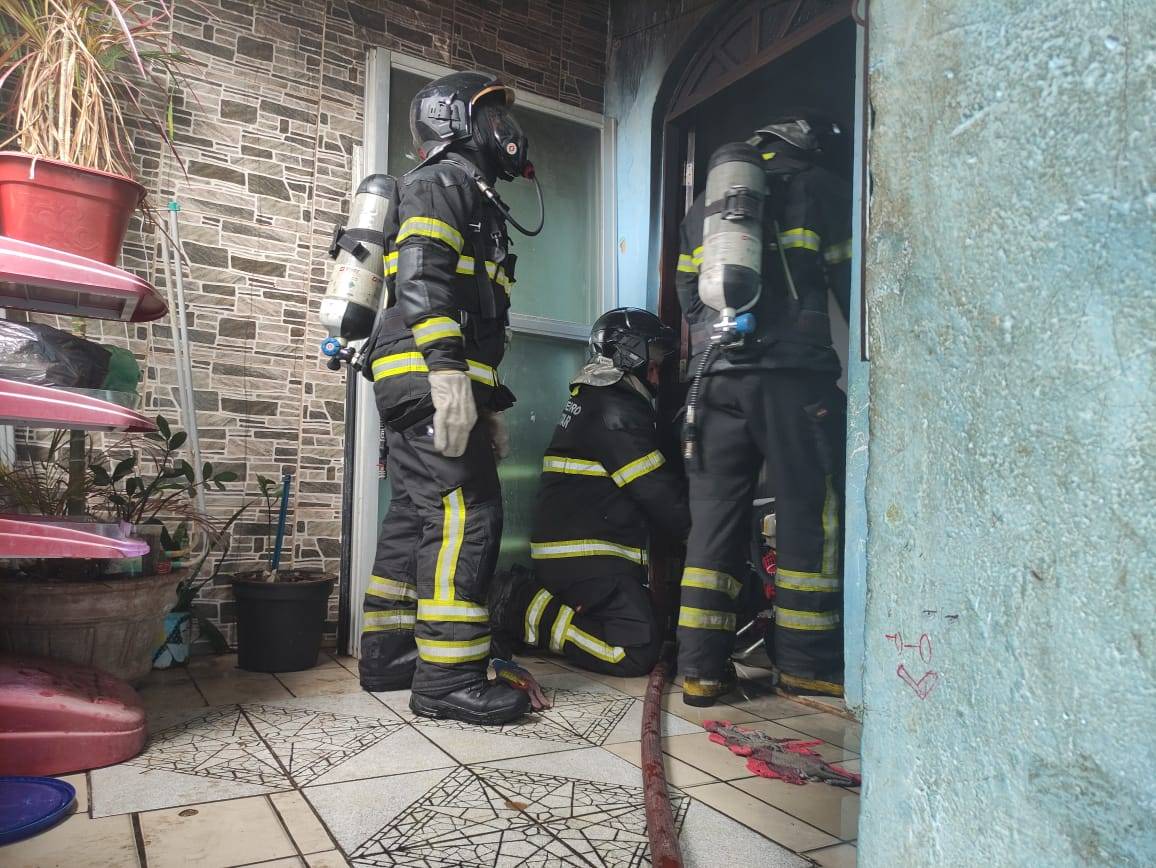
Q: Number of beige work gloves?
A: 2